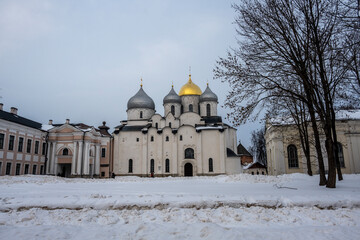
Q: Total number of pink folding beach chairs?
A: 0